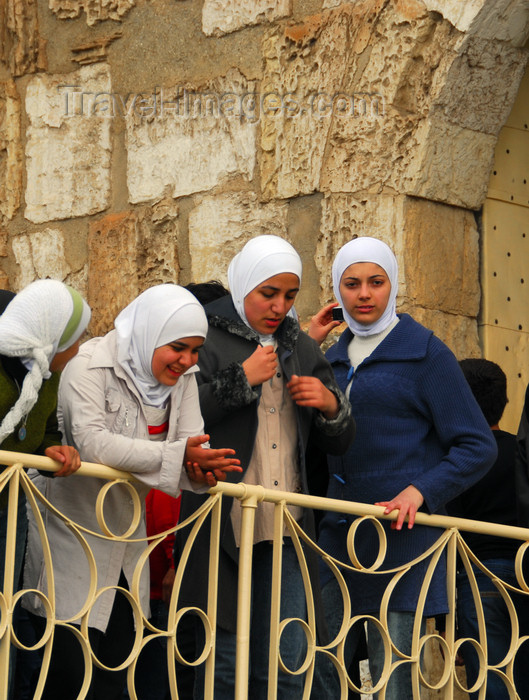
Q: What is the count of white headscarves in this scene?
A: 4